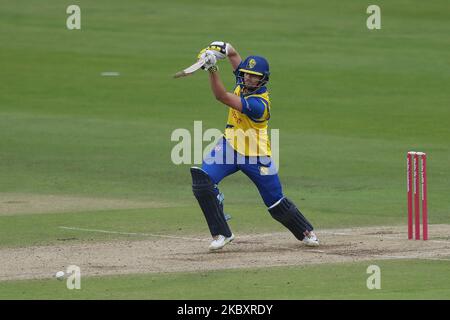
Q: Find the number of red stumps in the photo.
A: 3